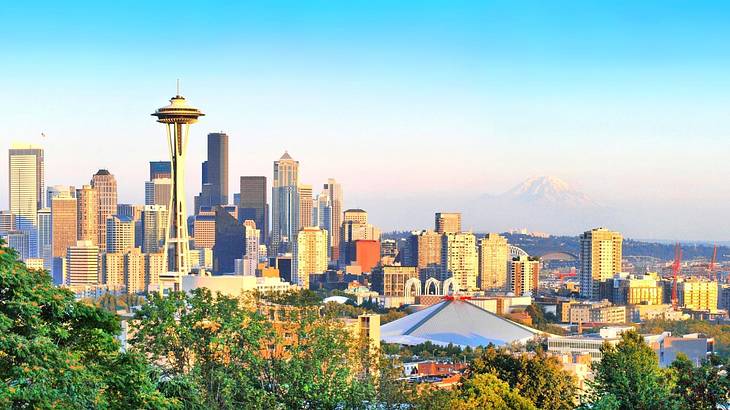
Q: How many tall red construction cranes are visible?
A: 2